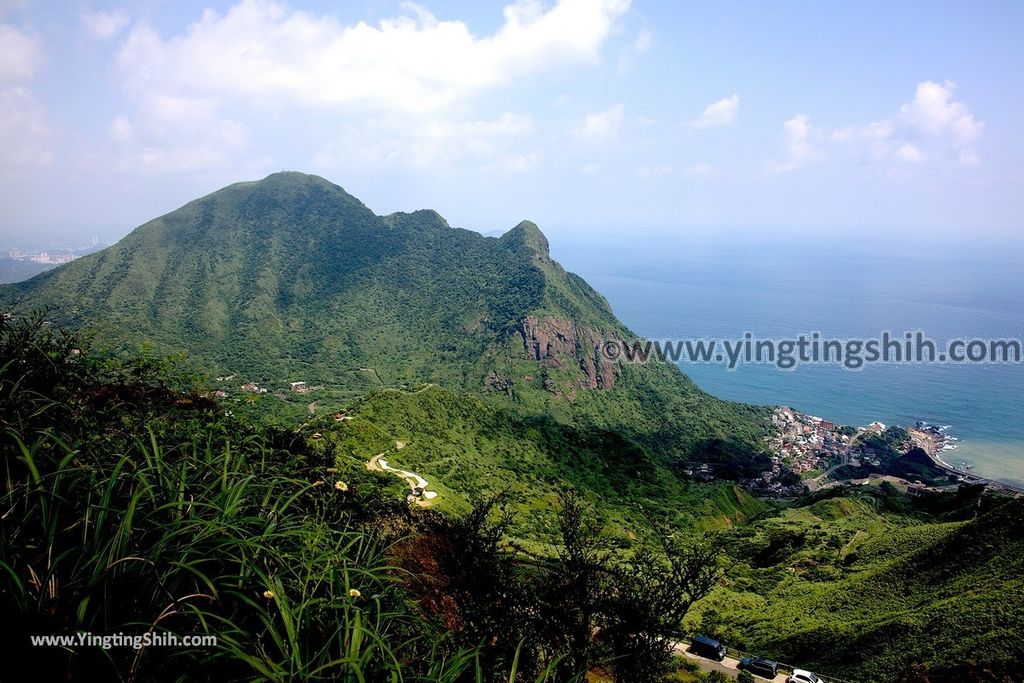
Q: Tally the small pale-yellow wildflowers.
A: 3